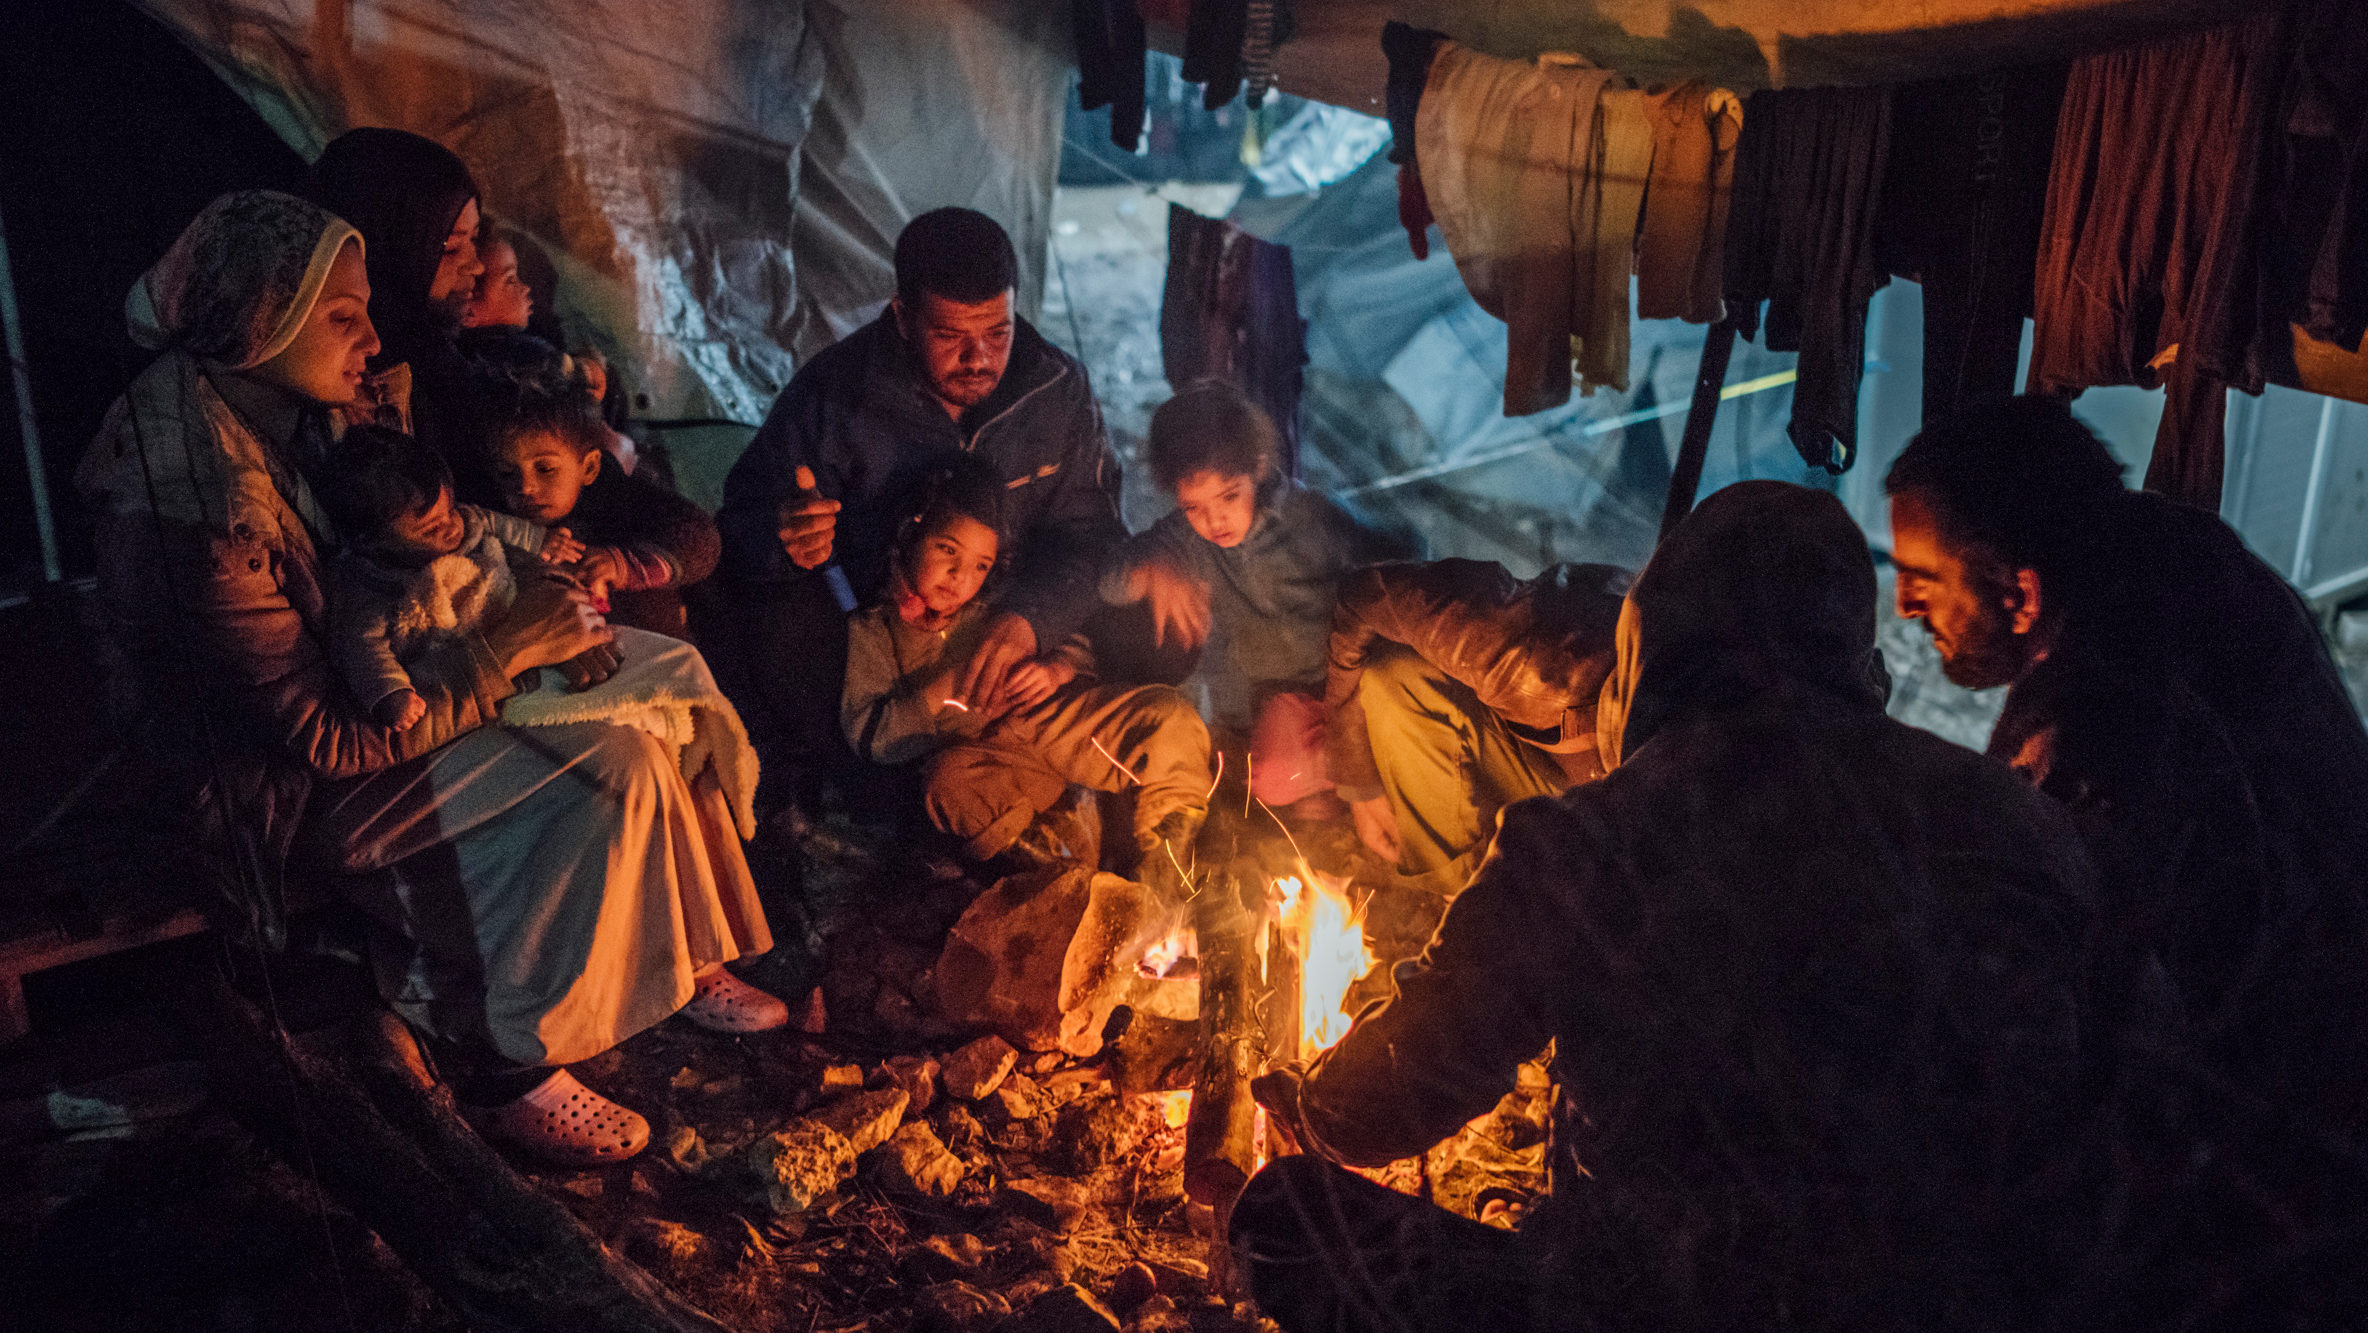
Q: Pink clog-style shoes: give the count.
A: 2